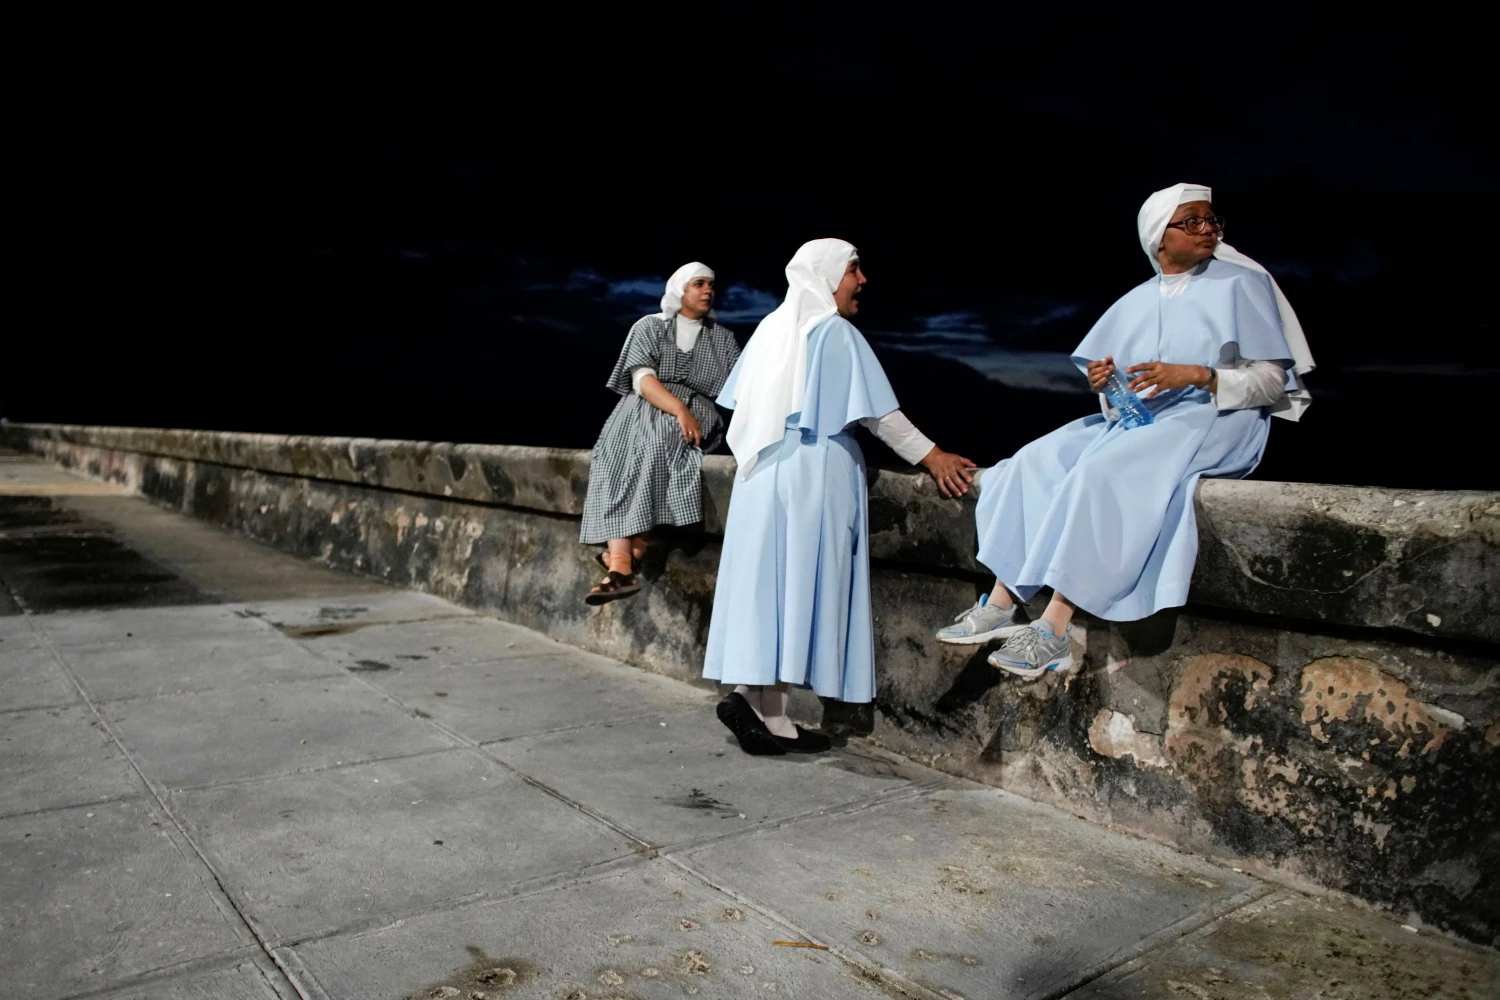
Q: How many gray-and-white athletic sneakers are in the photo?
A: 2